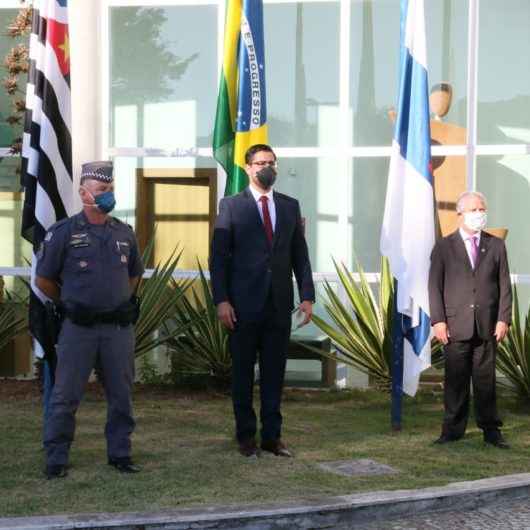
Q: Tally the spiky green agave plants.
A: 5